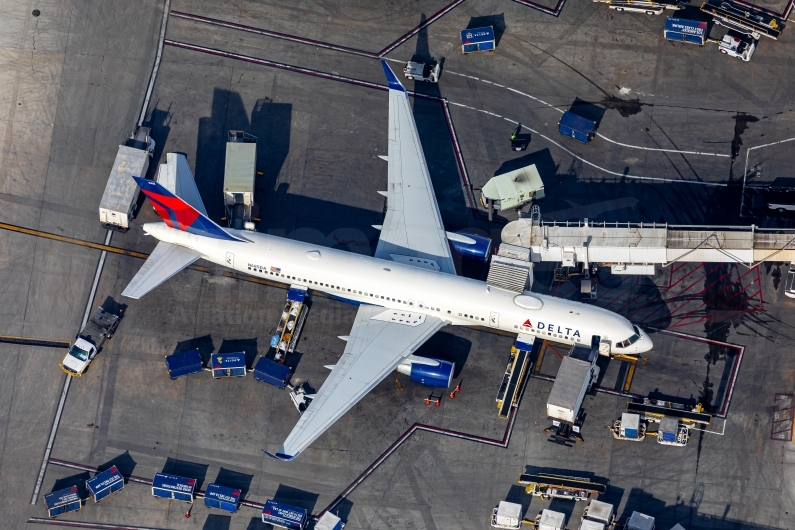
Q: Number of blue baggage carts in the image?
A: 11